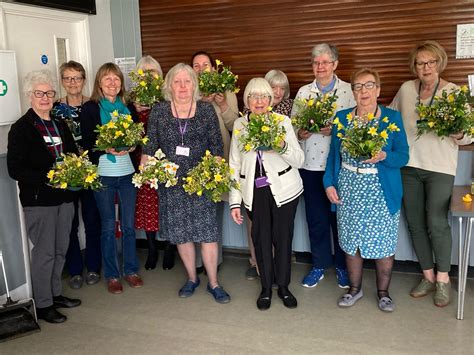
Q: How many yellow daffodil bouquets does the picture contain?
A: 9